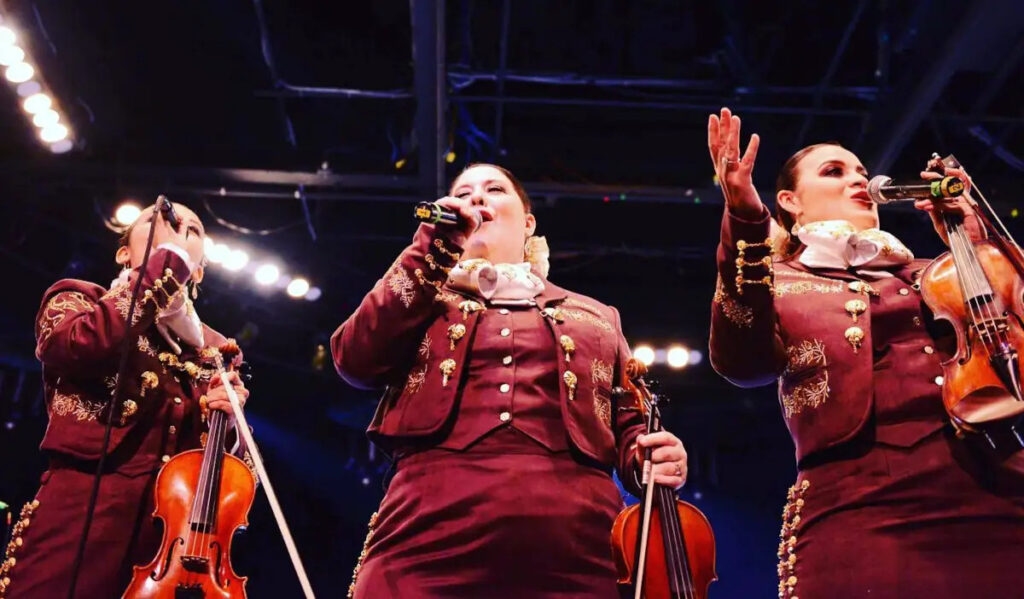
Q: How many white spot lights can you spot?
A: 14